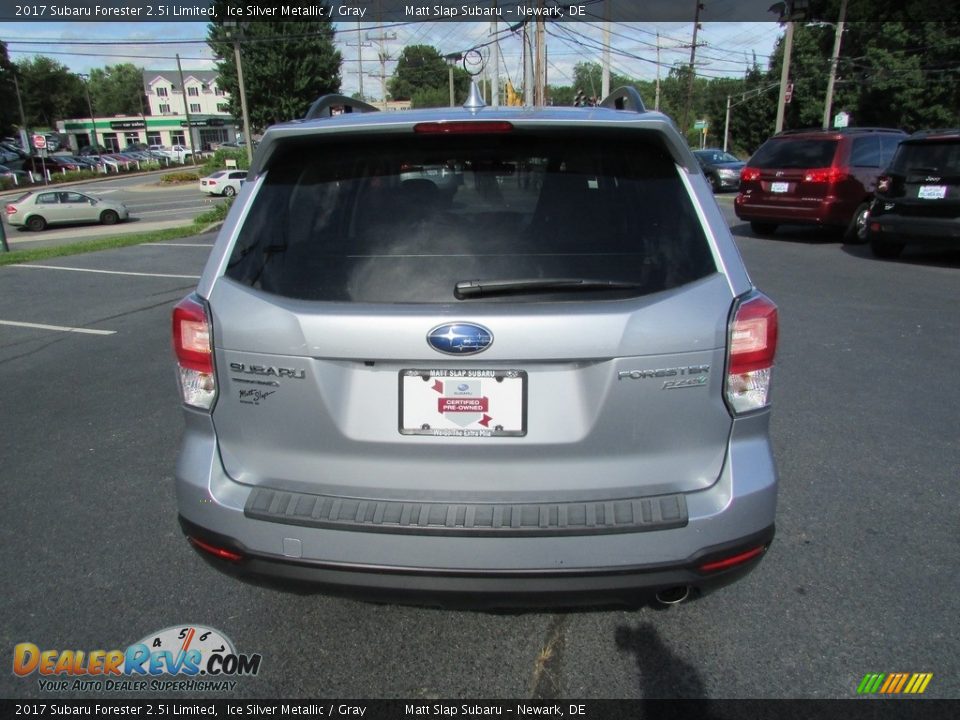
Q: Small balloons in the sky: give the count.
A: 0